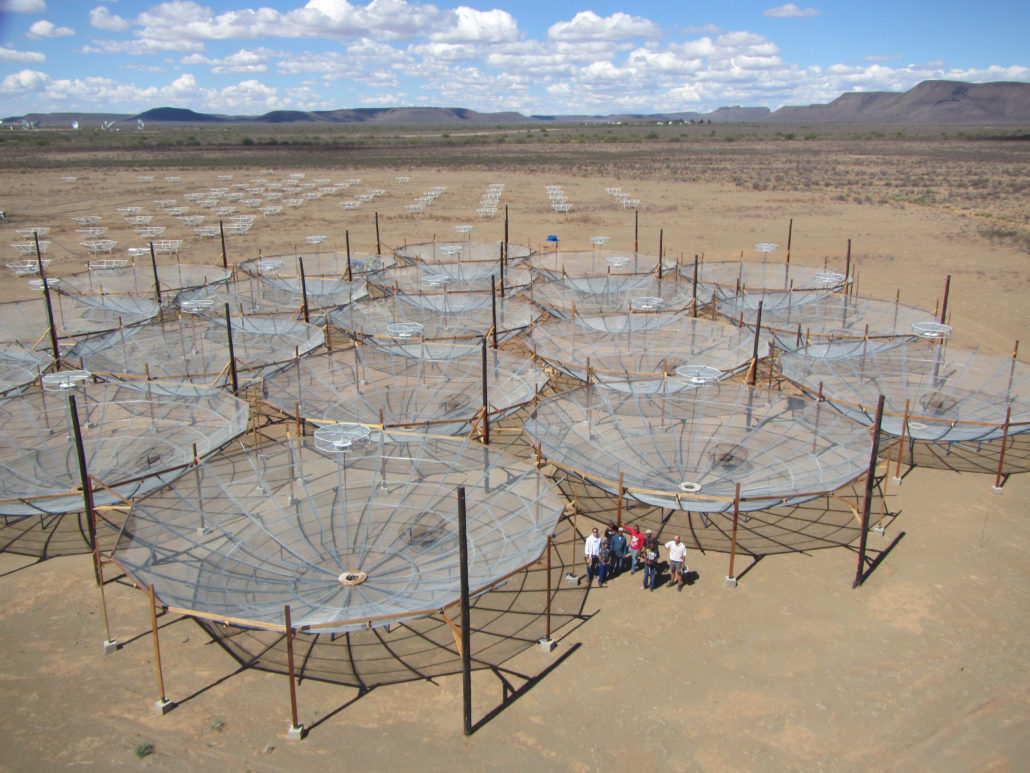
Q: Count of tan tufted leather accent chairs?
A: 0